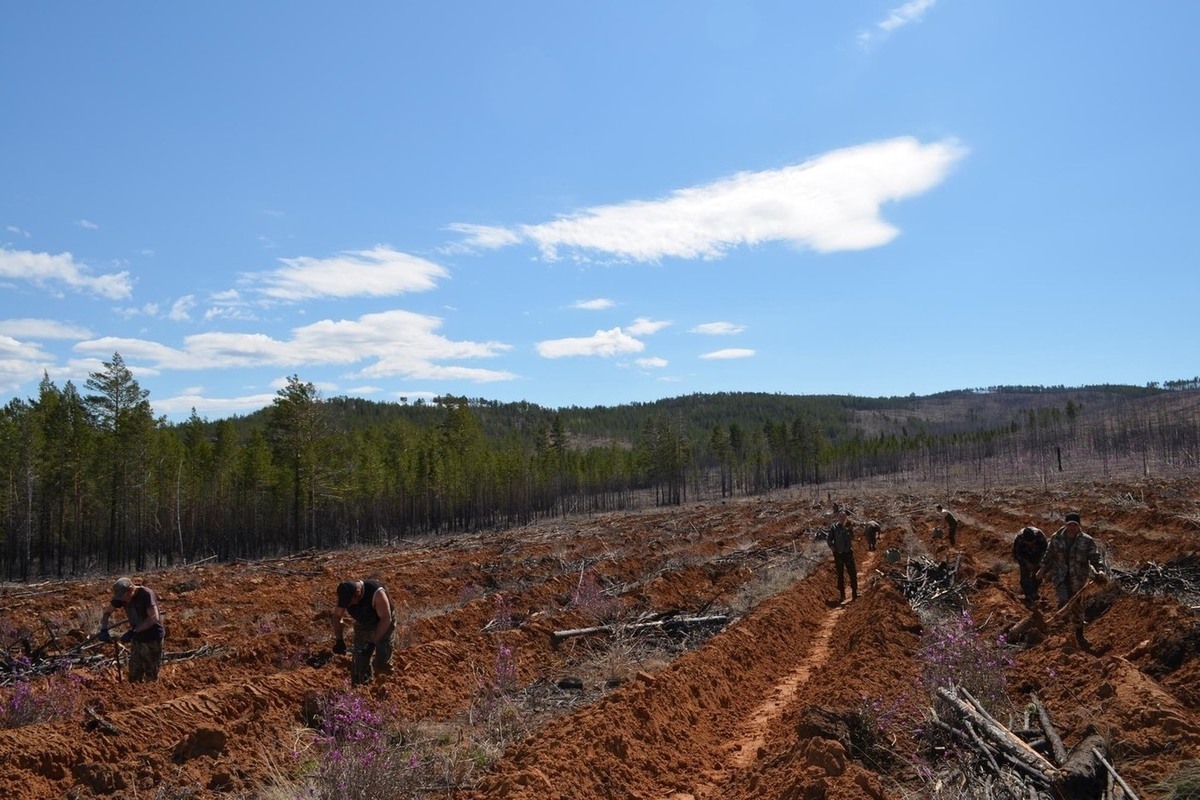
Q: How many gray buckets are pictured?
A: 2